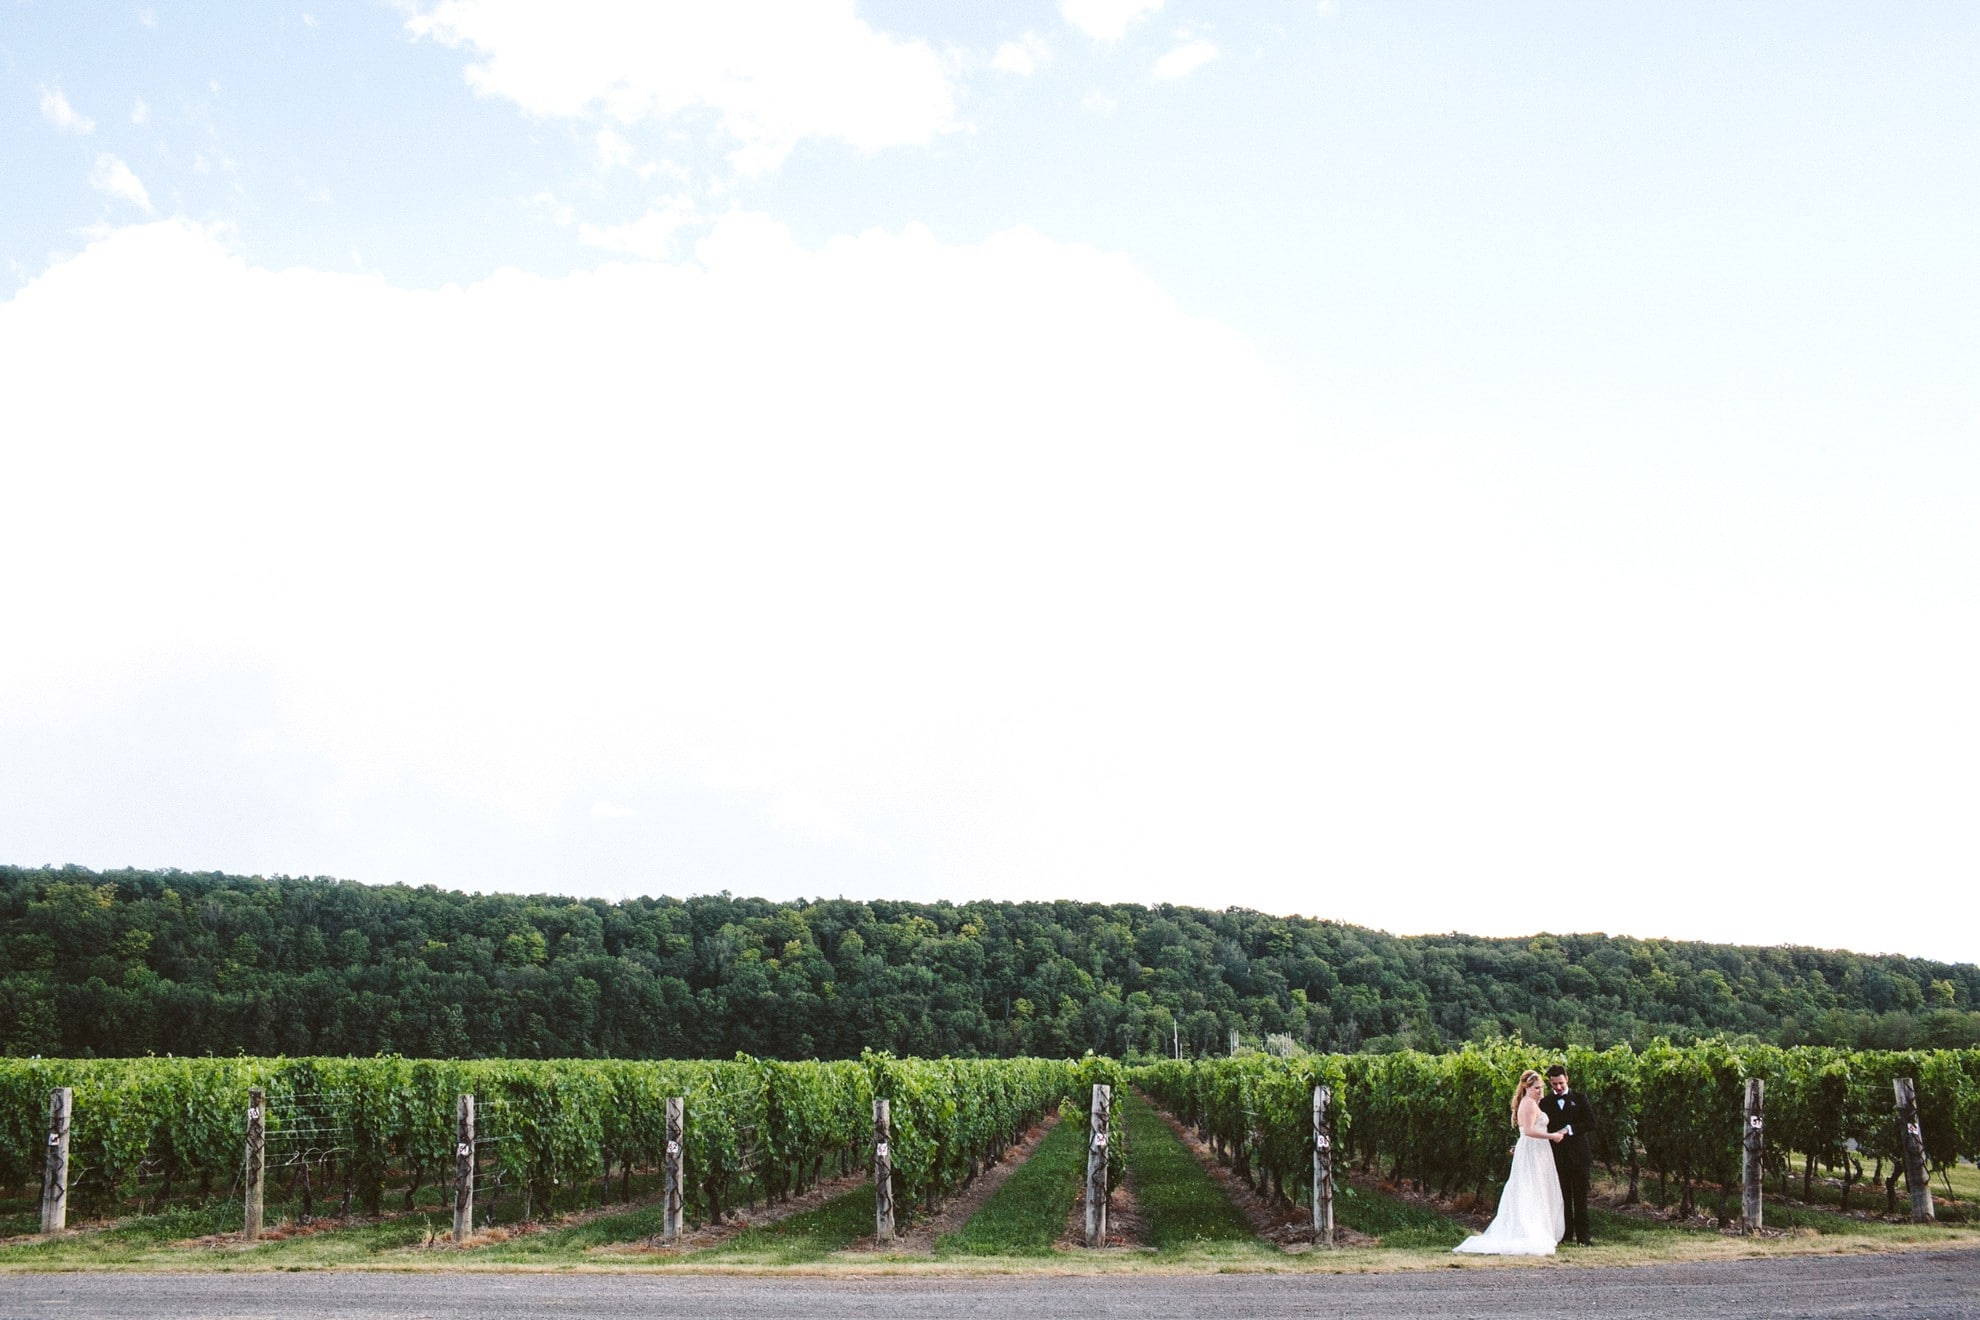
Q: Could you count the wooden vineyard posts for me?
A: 9